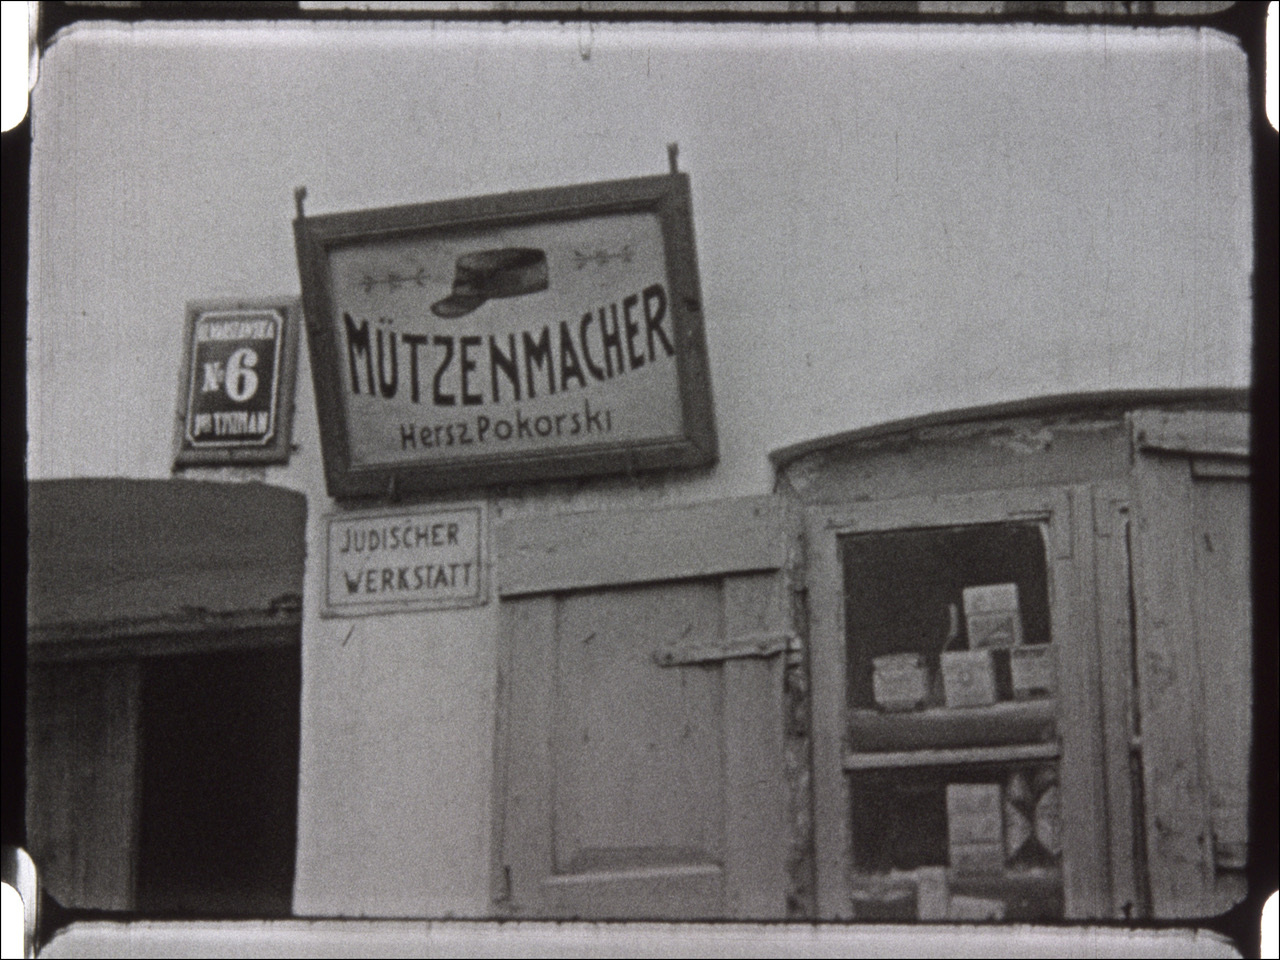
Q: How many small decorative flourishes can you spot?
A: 2